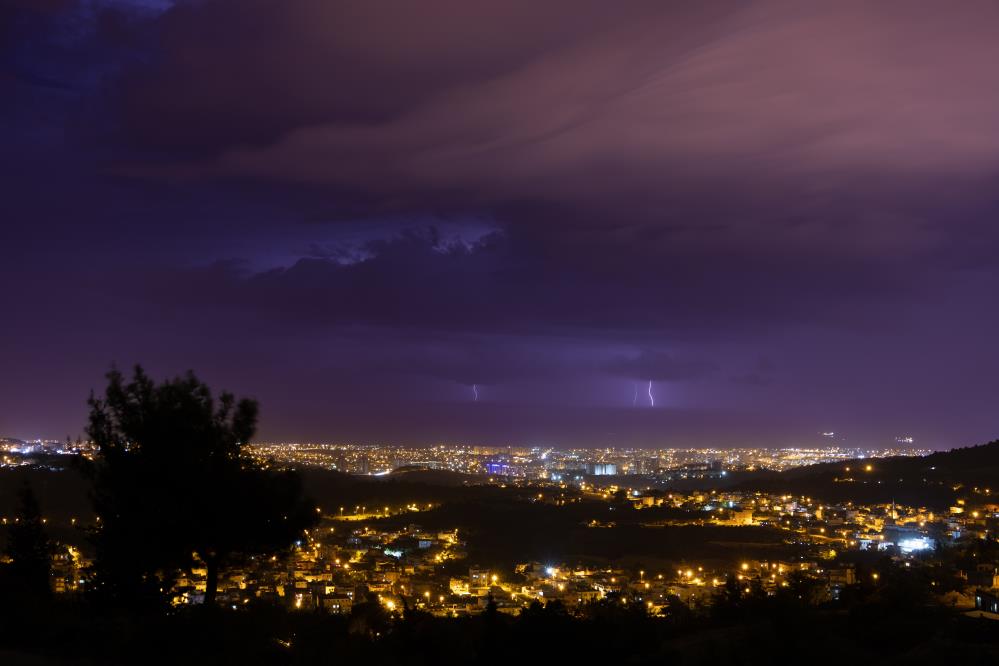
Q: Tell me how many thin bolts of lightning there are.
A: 3